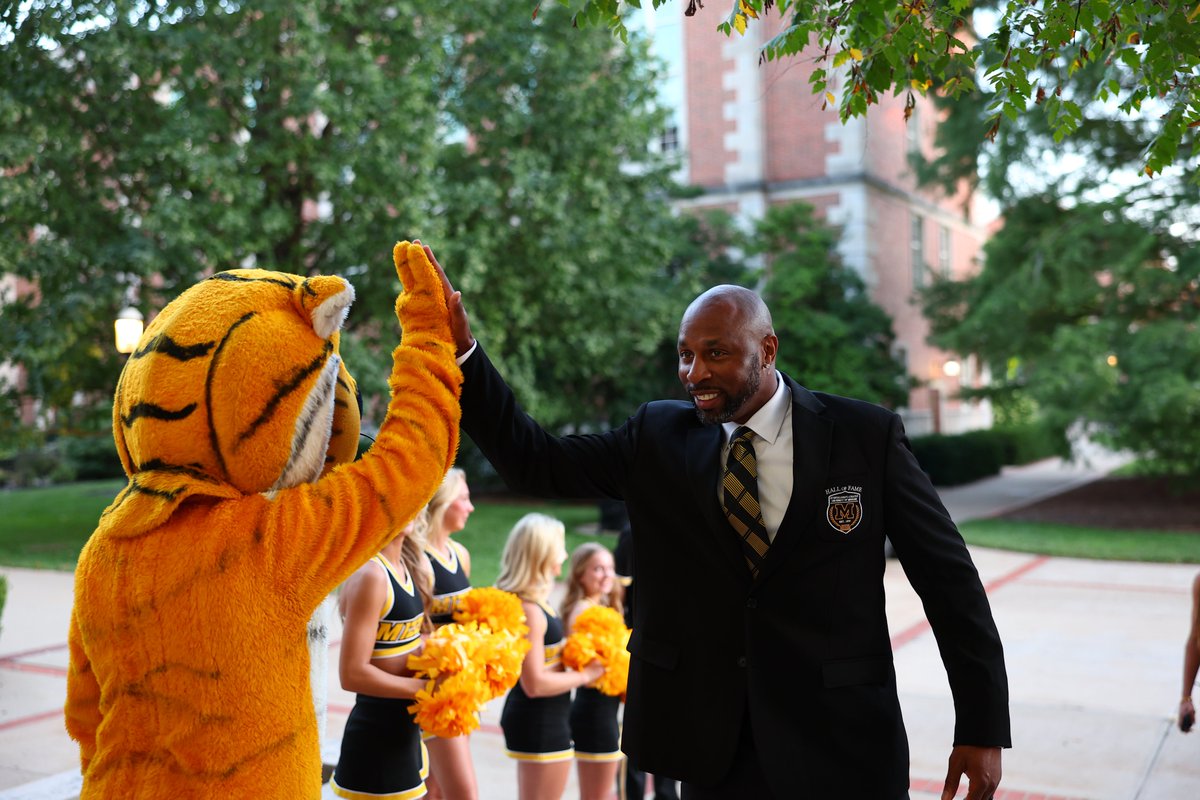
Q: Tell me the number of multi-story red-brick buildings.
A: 1